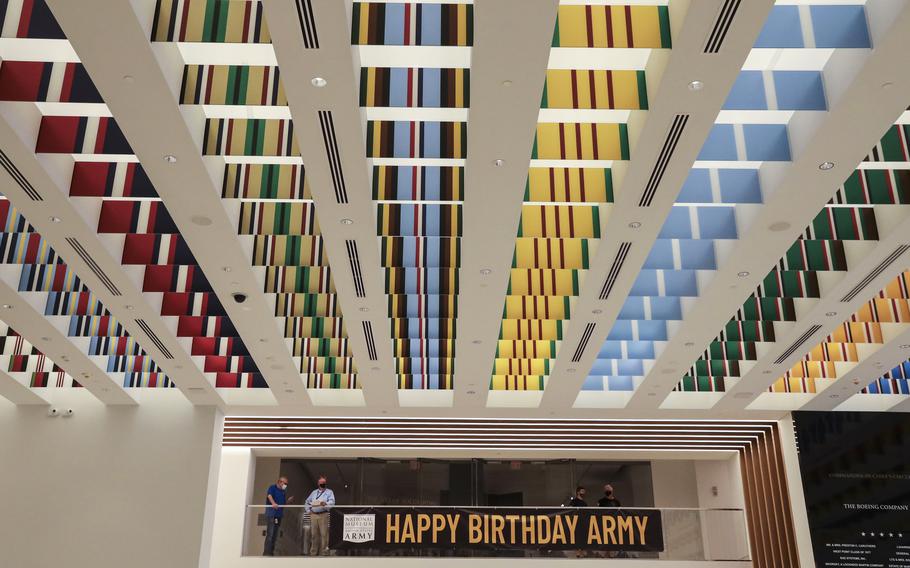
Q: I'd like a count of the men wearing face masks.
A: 4